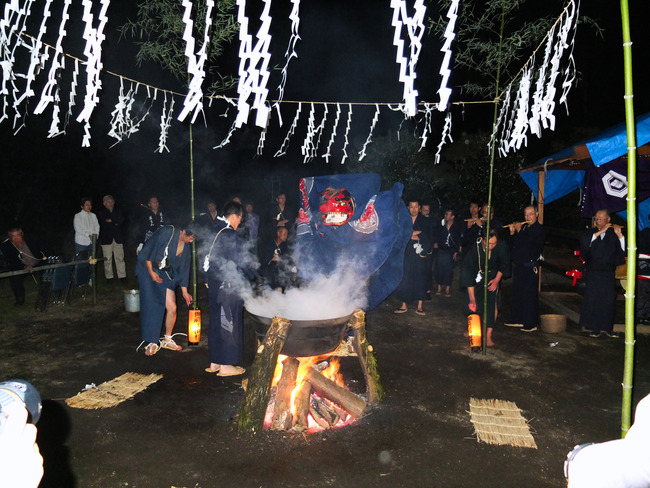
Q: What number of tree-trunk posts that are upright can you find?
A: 2